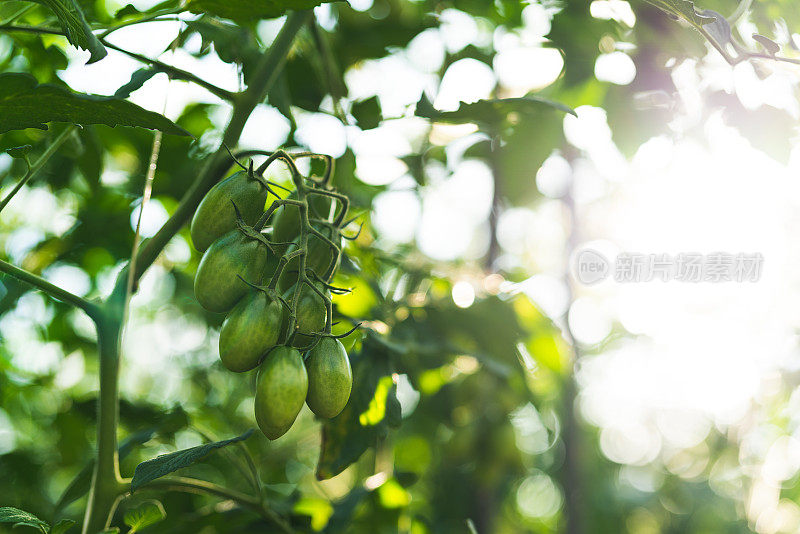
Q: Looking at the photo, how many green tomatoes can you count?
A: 8